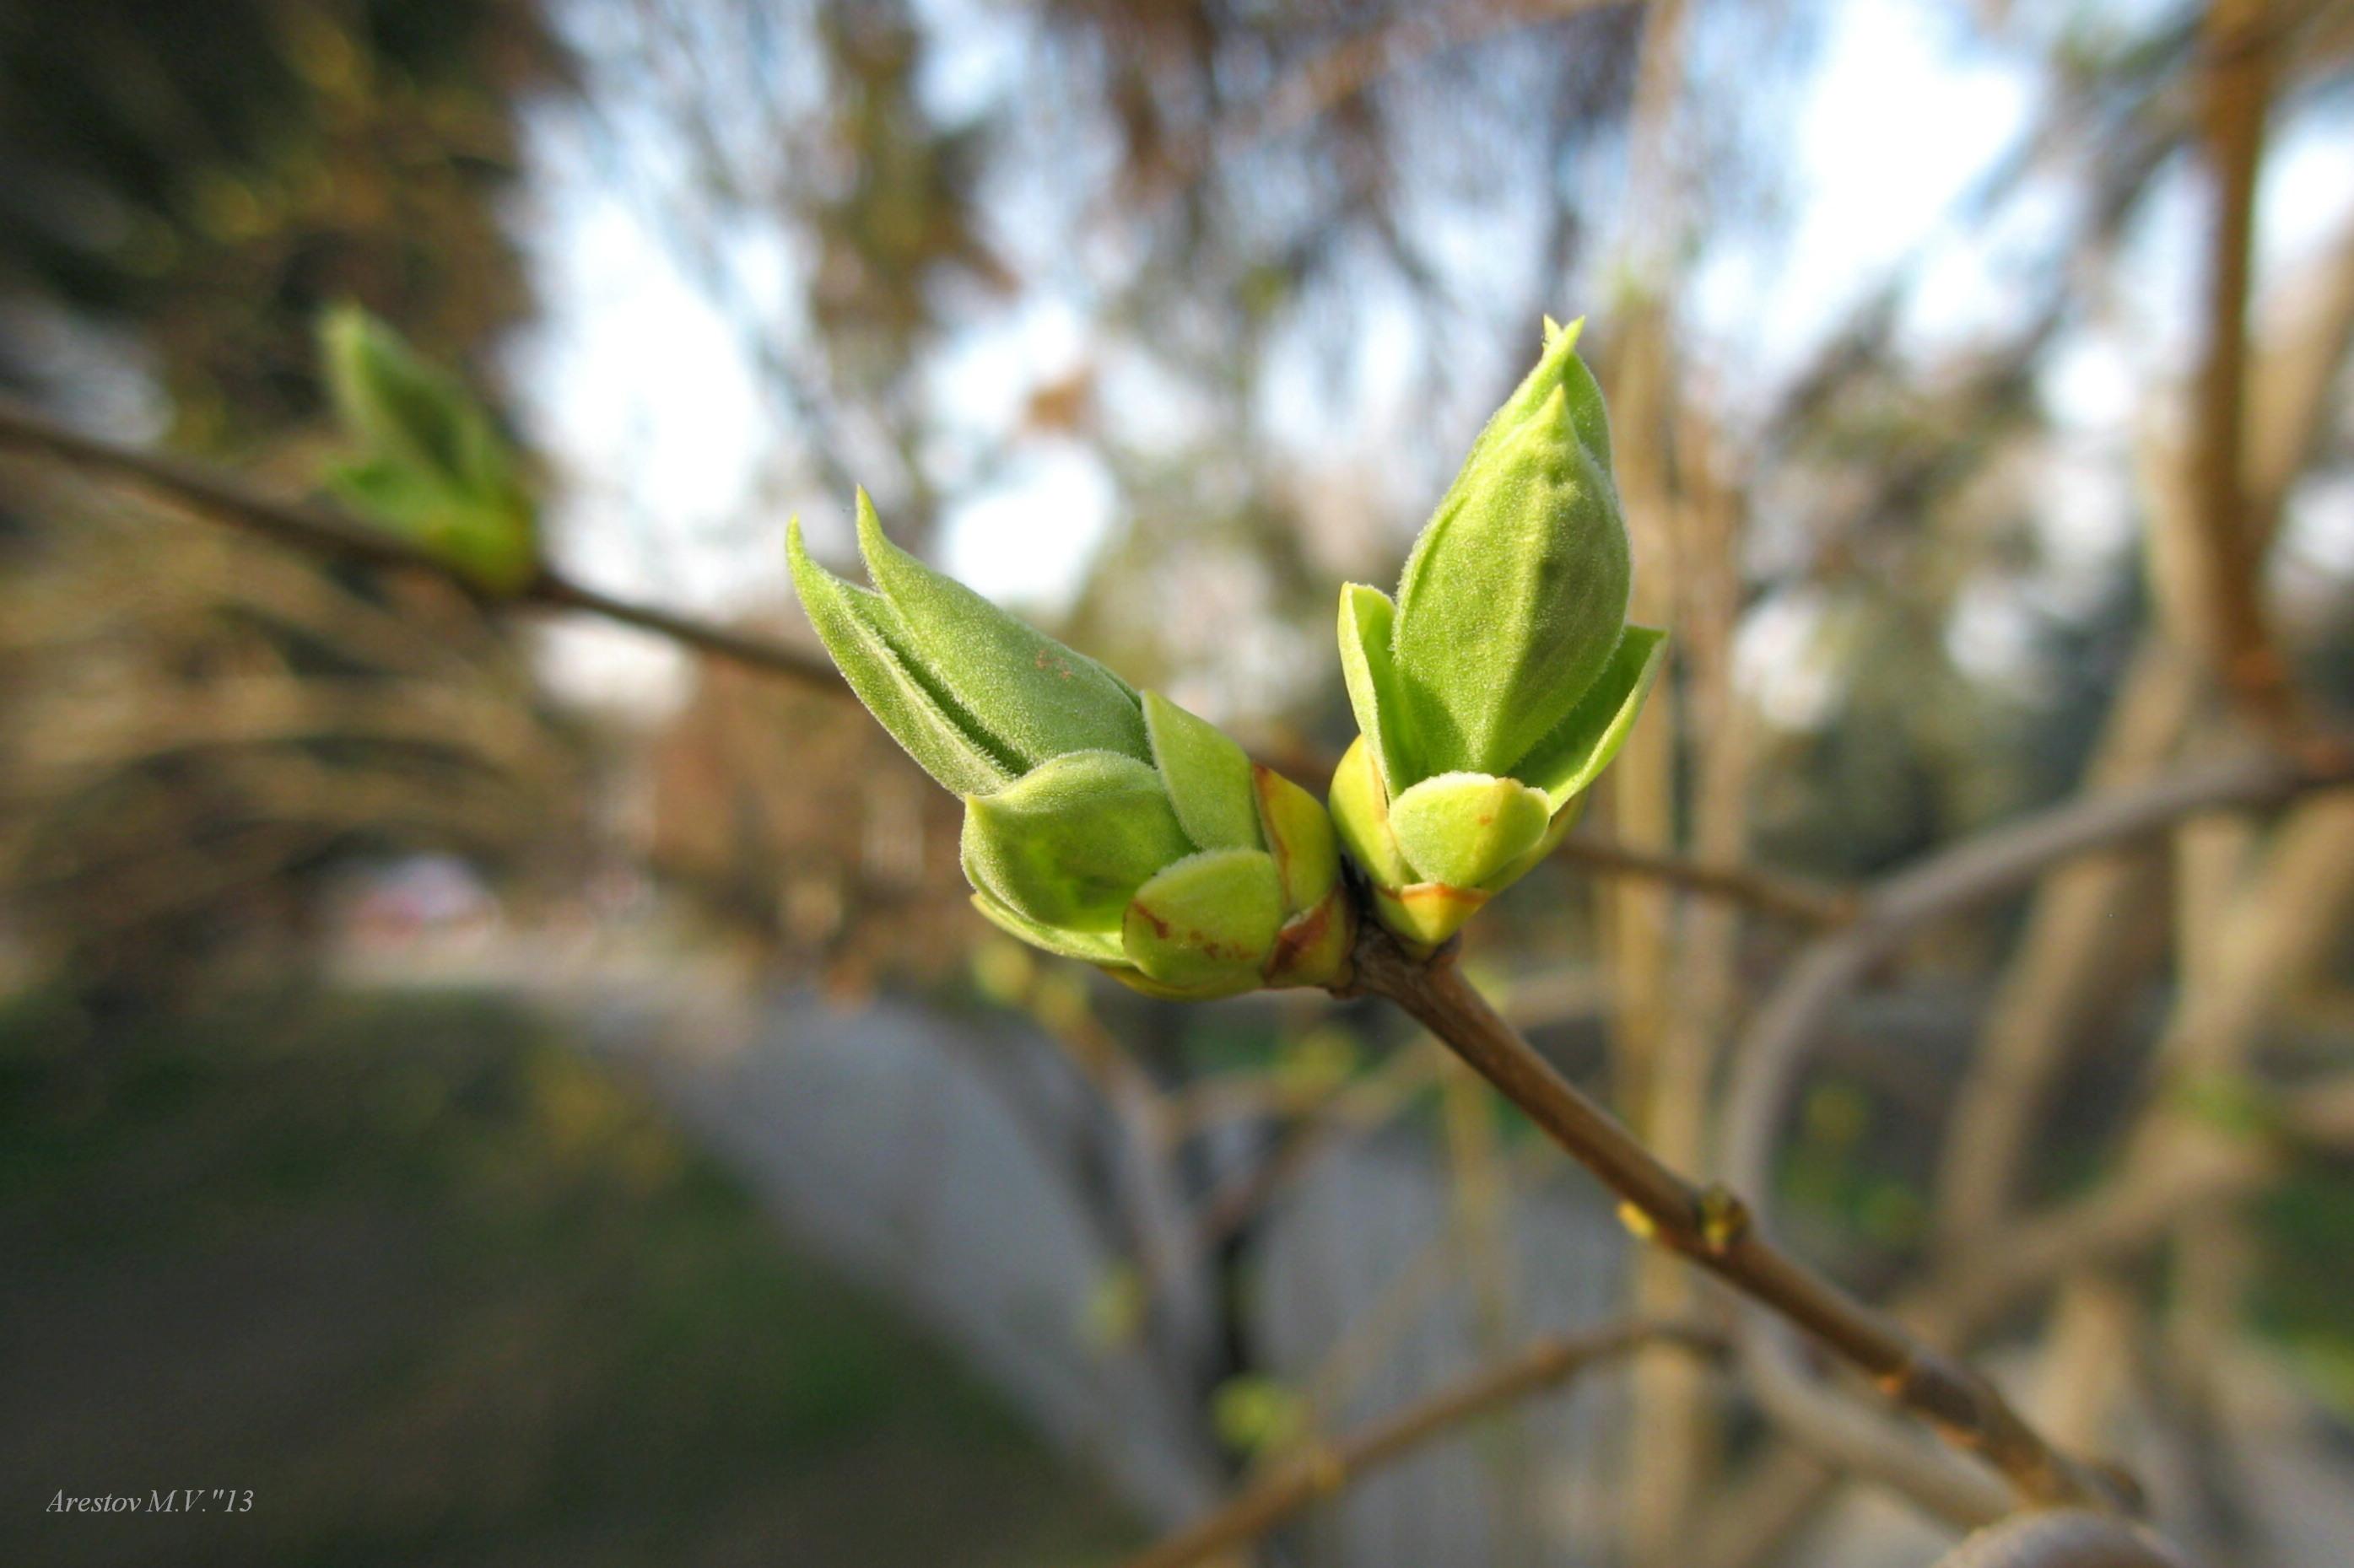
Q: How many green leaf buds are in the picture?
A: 3